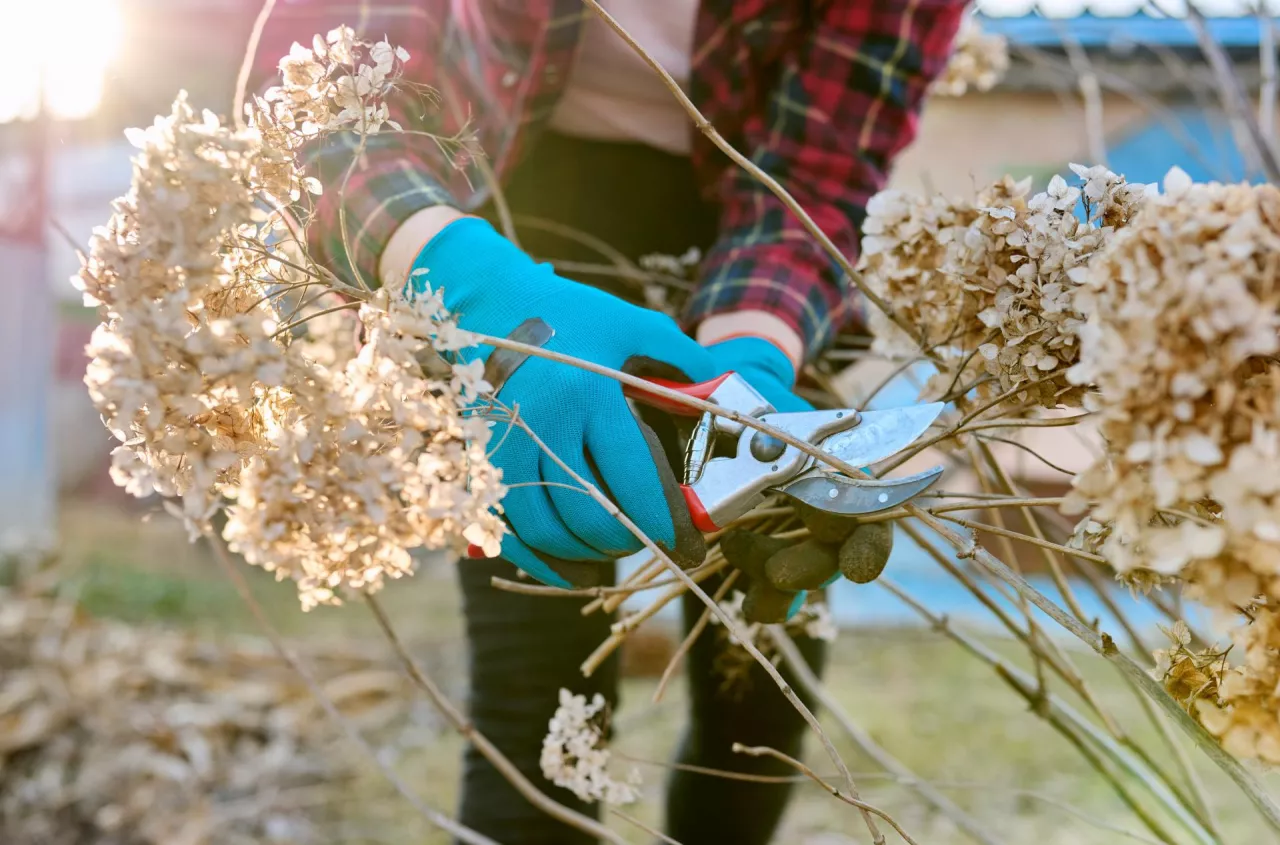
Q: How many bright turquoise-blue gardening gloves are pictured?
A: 2